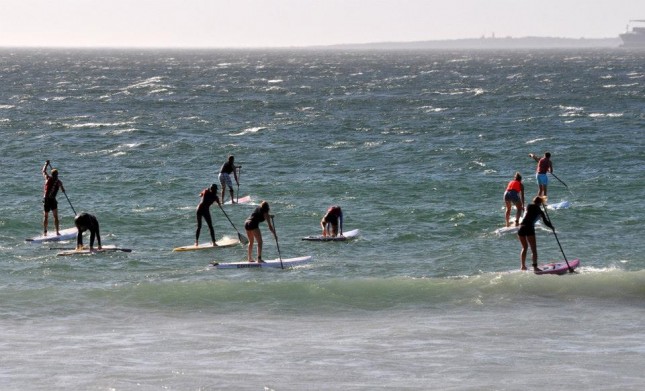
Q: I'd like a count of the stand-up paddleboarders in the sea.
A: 9